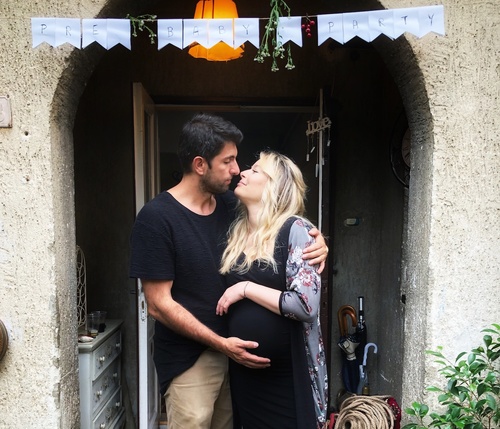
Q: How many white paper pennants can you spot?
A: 14